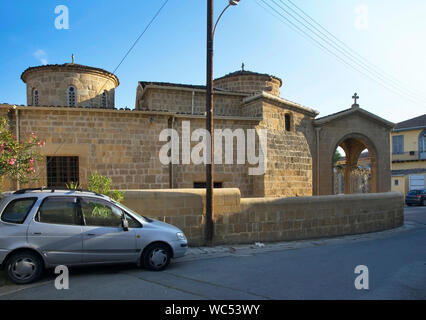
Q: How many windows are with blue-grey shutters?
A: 1